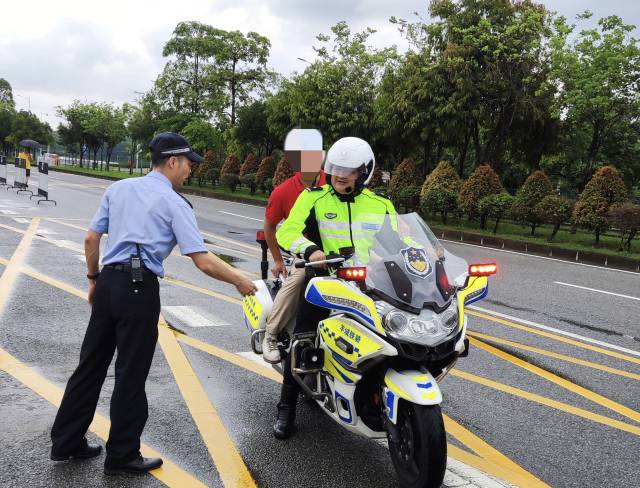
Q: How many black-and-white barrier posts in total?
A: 3